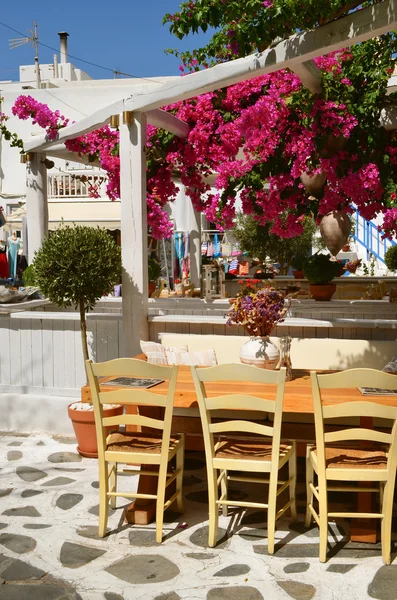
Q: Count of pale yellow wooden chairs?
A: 3